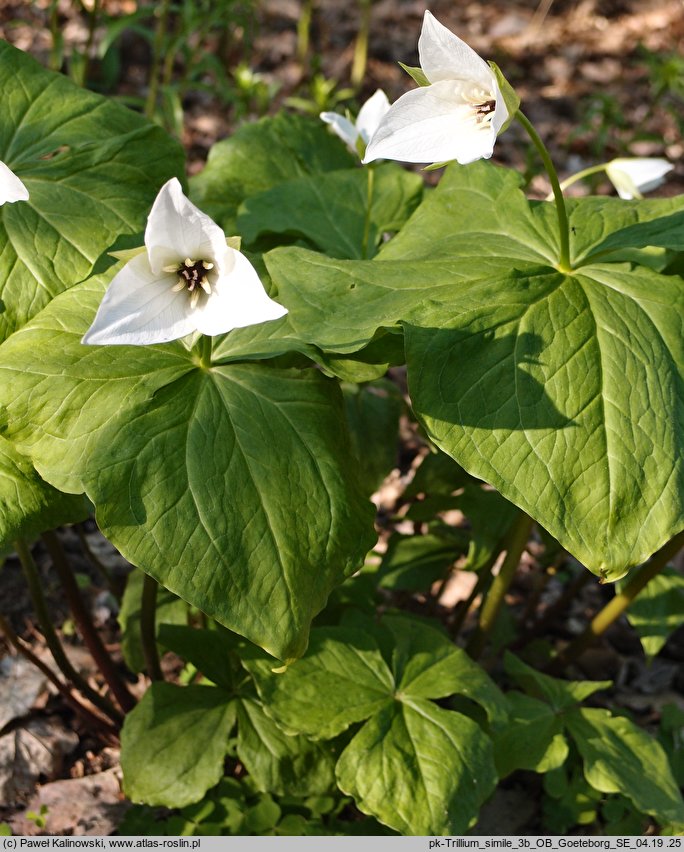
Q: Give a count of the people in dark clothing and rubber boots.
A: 0